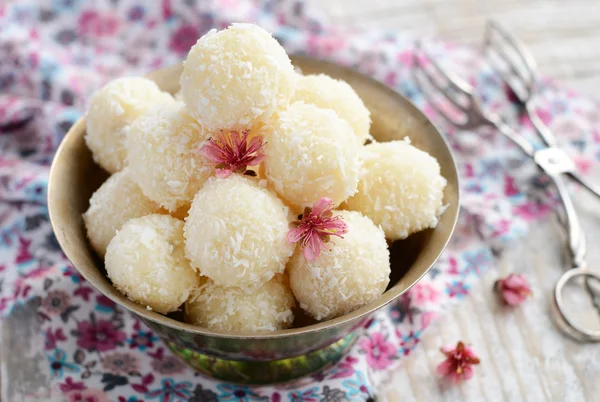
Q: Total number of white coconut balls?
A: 11